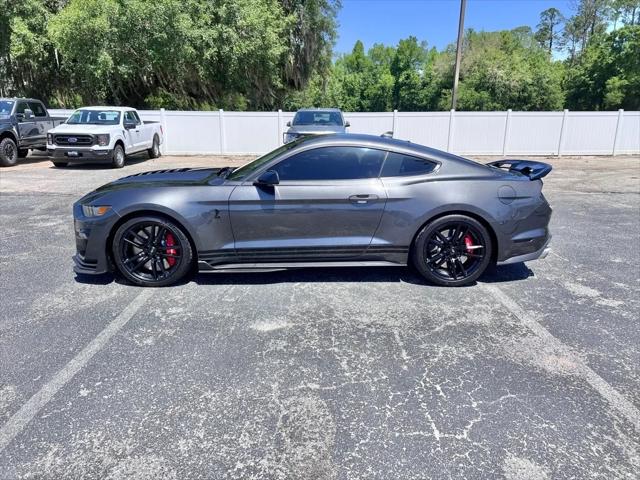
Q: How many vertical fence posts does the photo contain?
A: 8